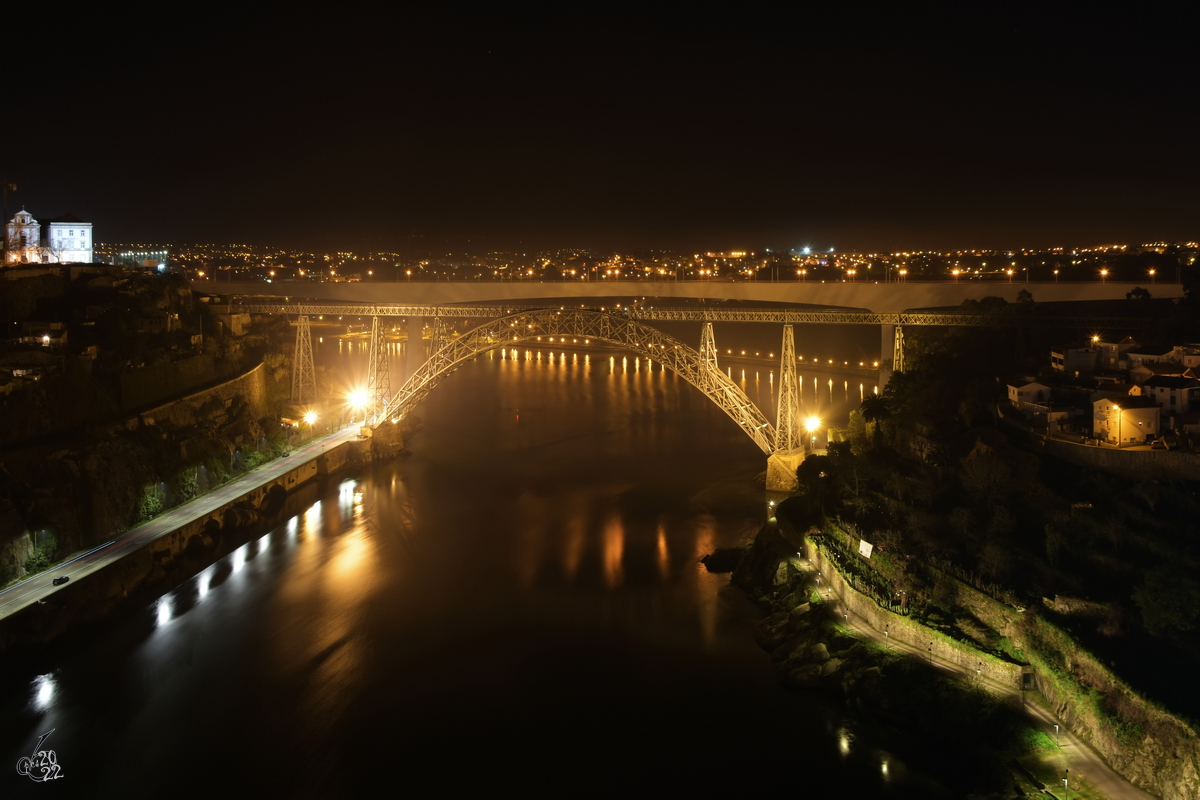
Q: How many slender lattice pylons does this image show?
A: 6